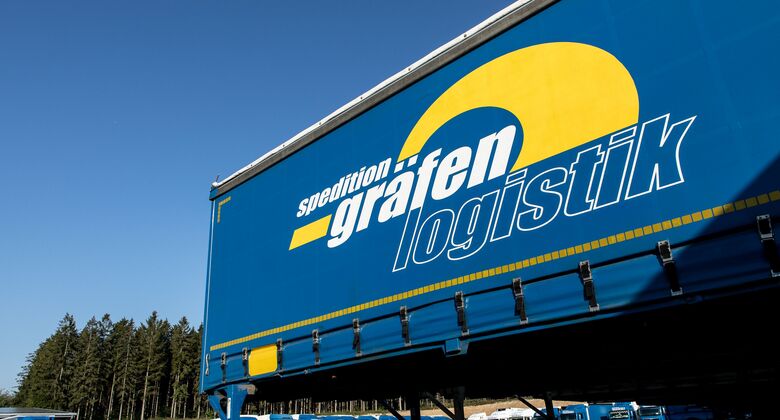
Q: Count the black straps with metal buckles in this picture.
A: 11